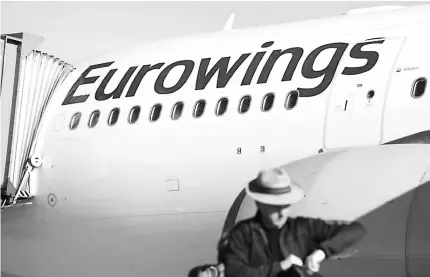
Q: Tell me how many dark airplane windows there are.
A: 12